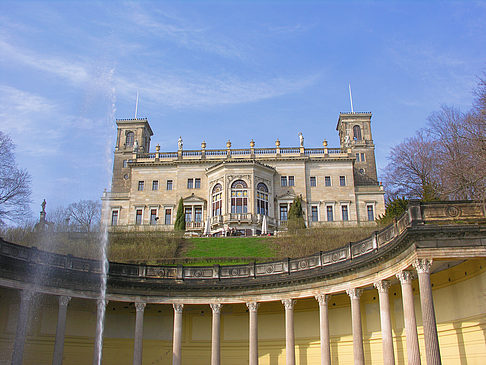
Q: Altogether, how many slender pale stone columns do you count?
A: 13